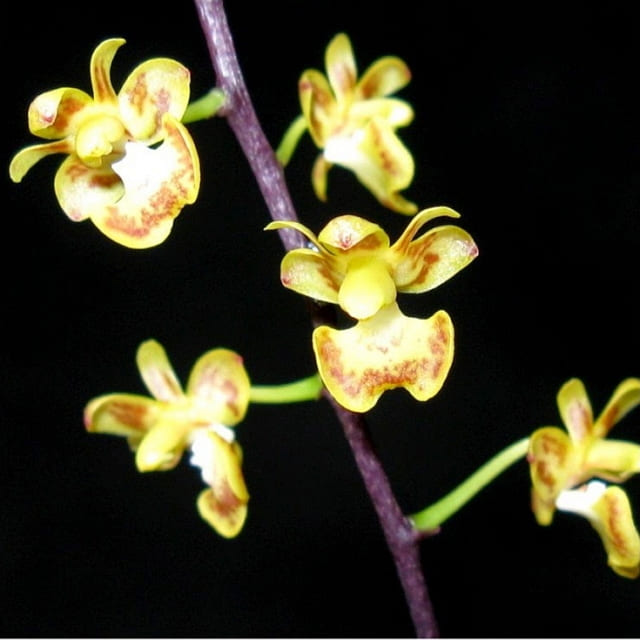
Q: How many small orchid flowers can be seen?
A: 5